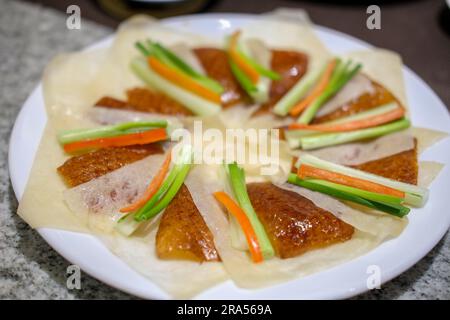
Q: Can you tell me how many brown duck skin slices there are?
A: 8